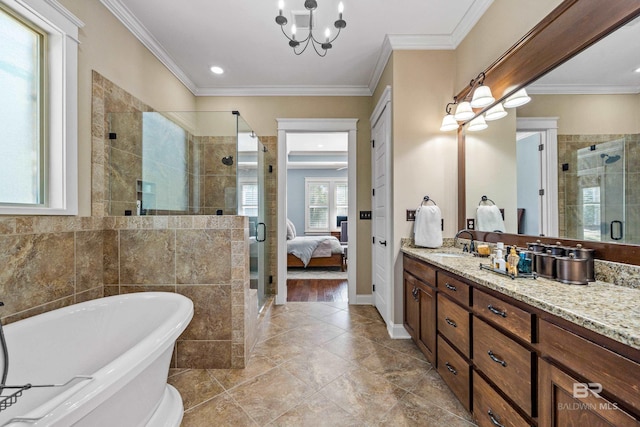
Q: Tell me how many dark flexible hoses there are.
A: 1